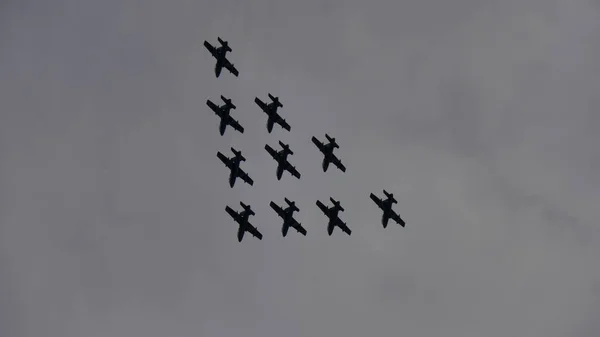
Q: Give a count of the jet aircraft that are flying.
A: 10